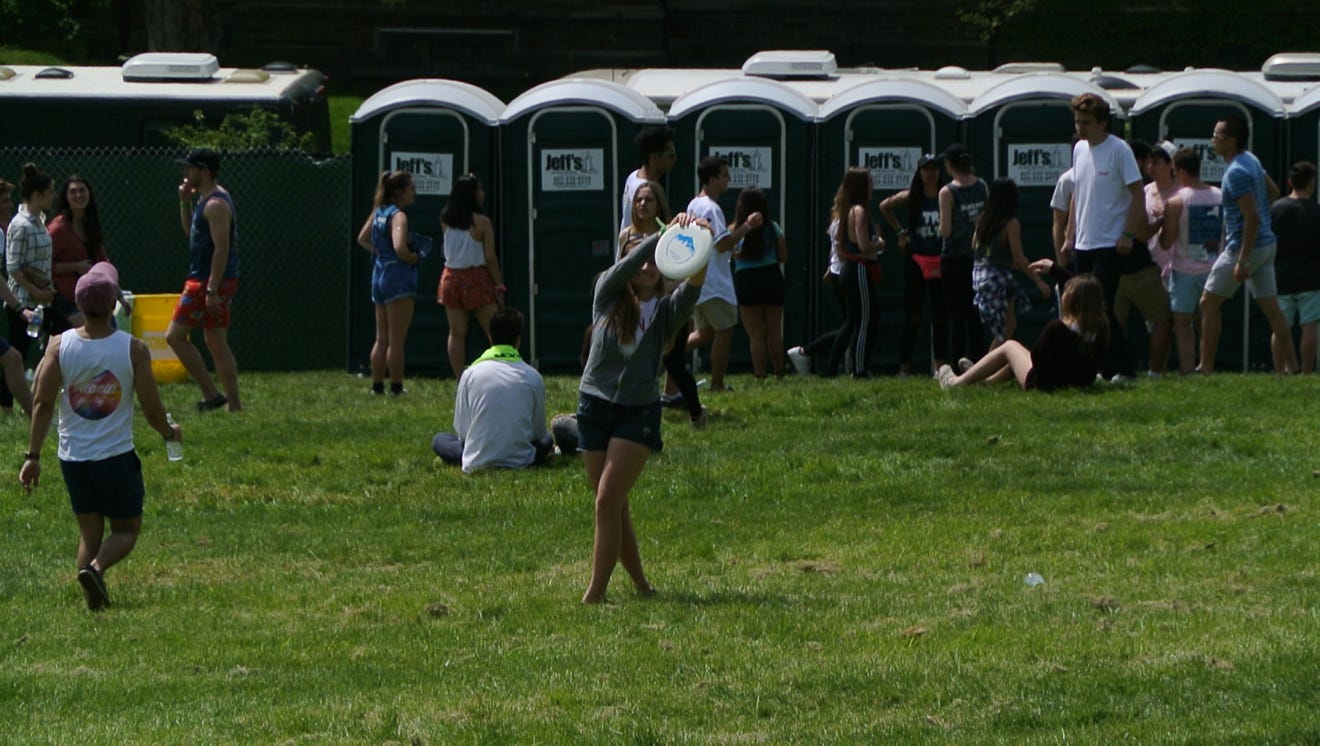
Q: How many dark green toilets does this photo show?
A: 7